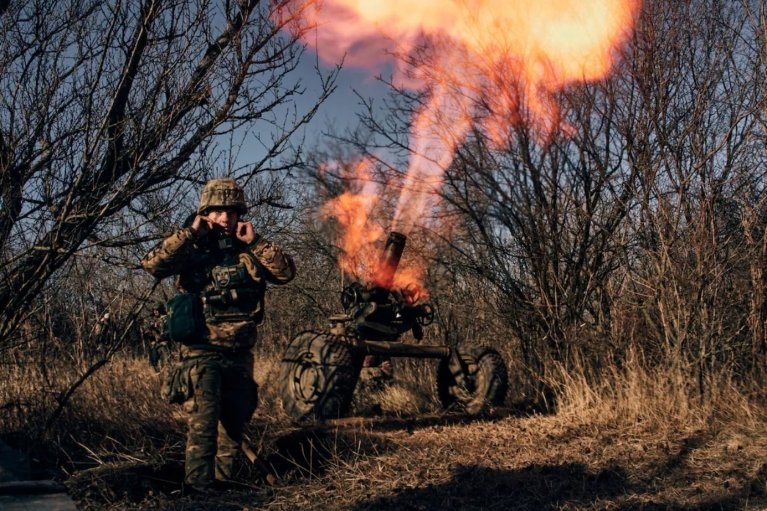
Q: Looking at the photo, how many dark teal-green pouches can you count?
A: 1